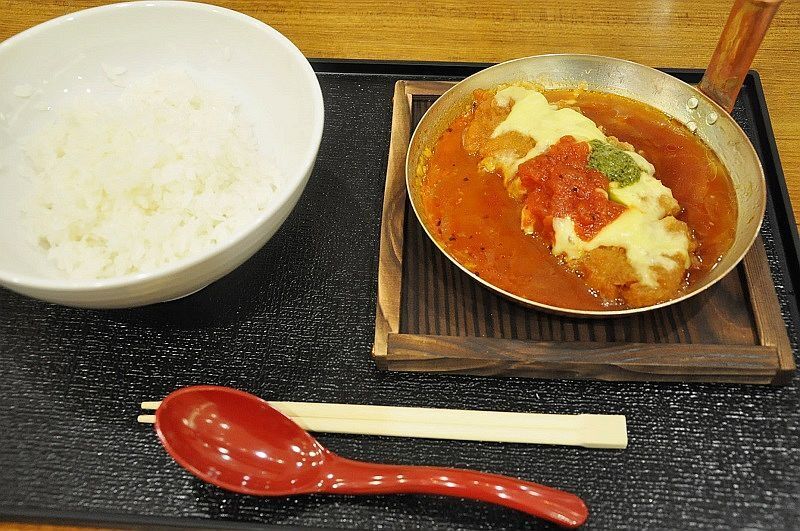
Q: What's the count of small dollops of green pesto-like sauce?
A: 1